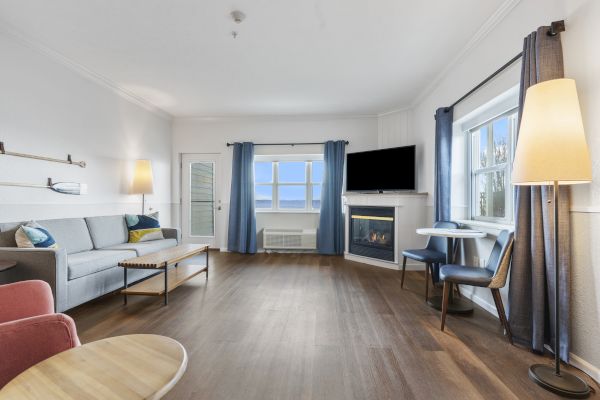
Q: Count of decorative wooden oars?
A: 2